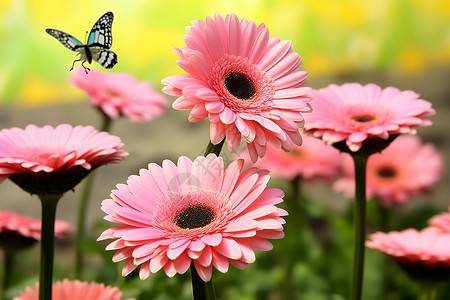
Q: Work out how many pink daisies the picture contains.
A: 11